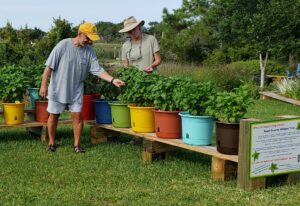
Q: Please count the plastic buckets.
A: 10